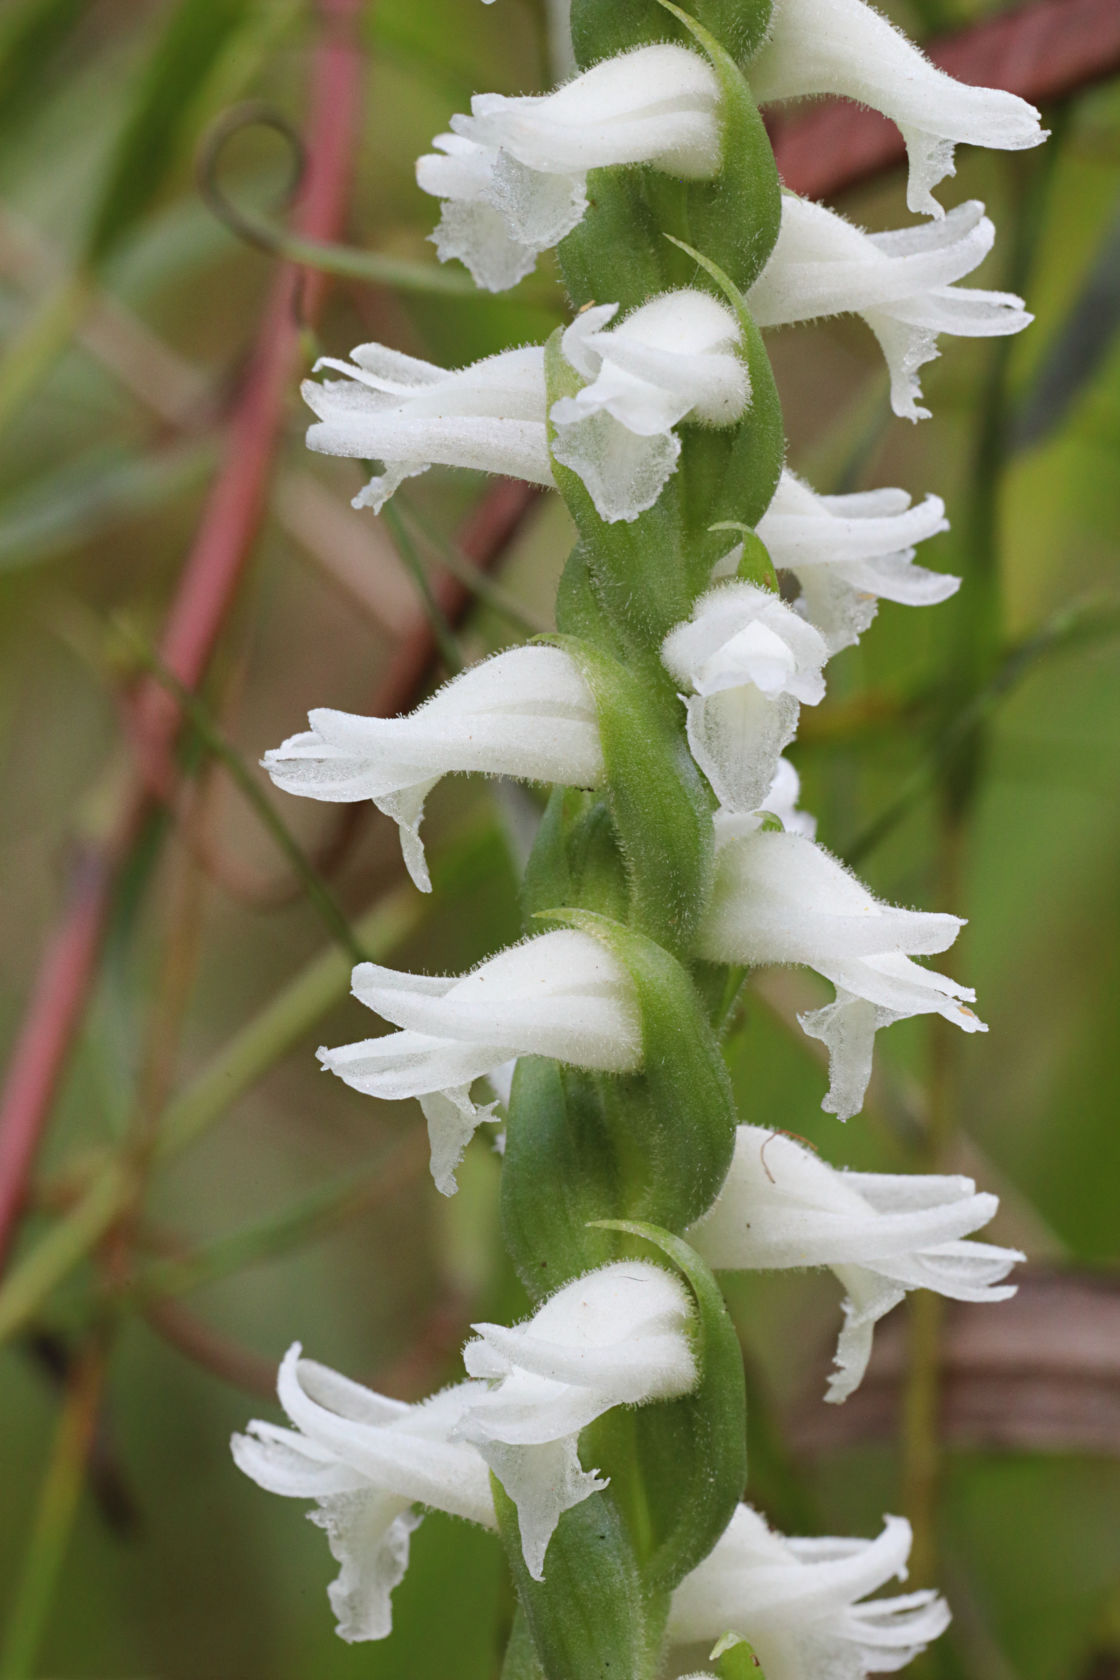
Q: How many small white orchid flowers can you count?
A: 15